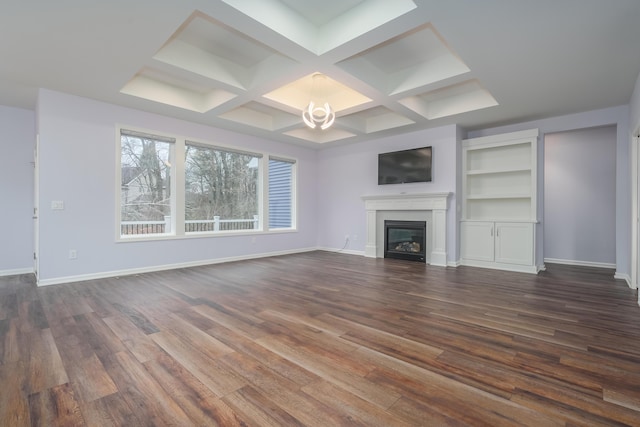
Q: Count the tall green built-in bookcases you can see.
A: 0